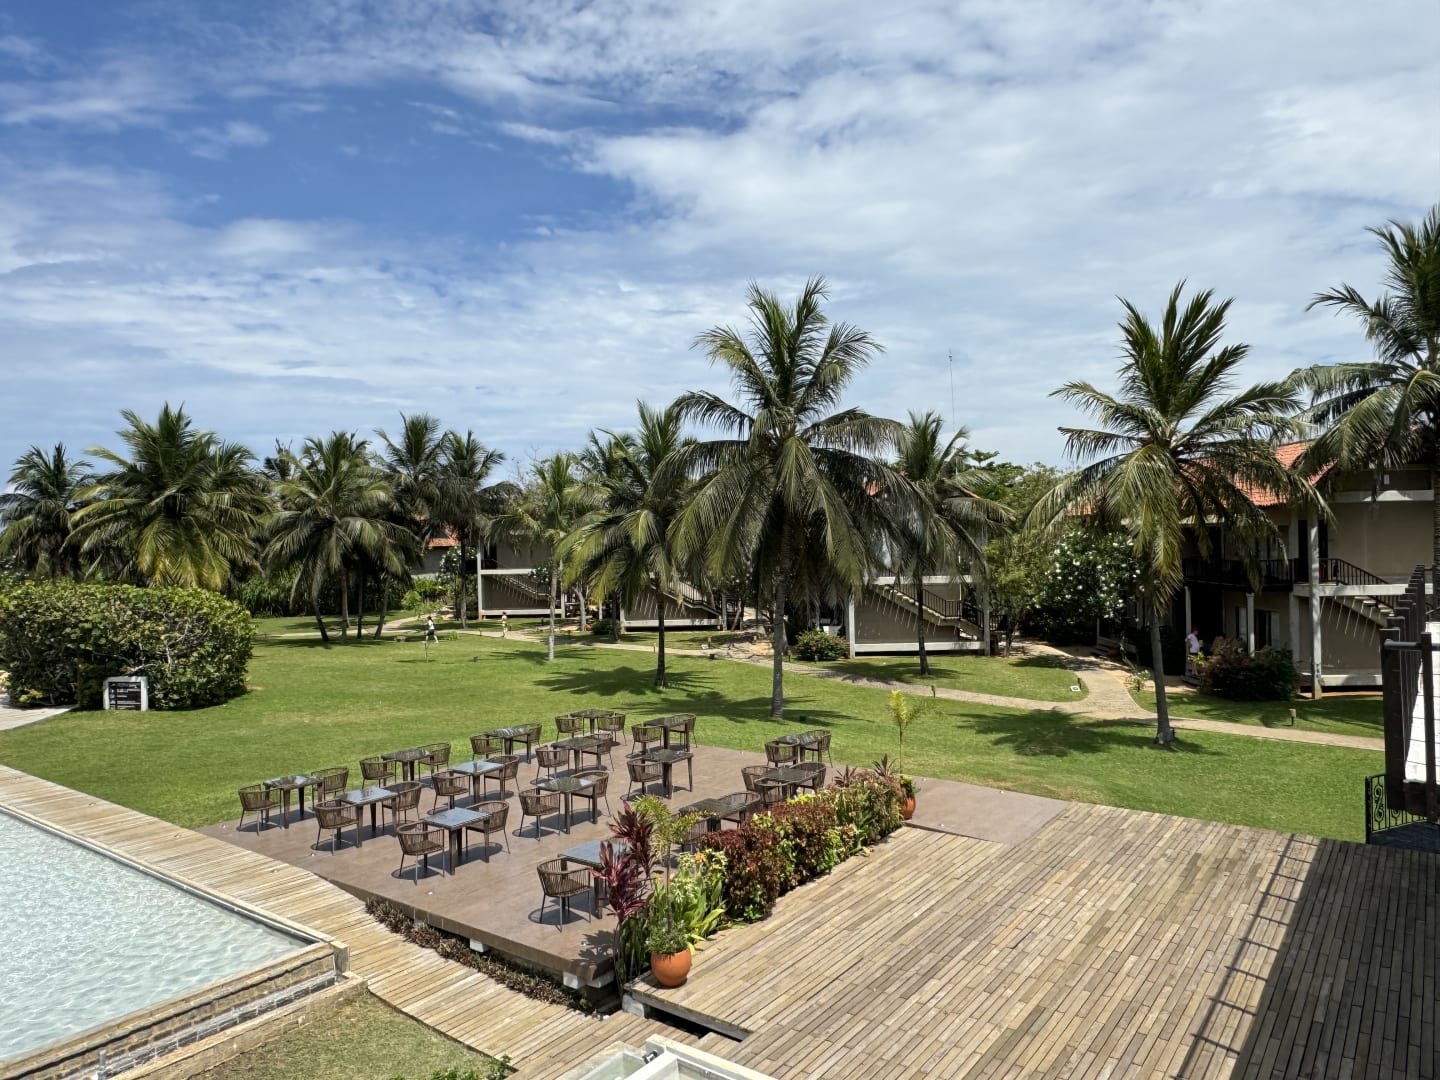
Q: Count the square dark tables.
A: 15